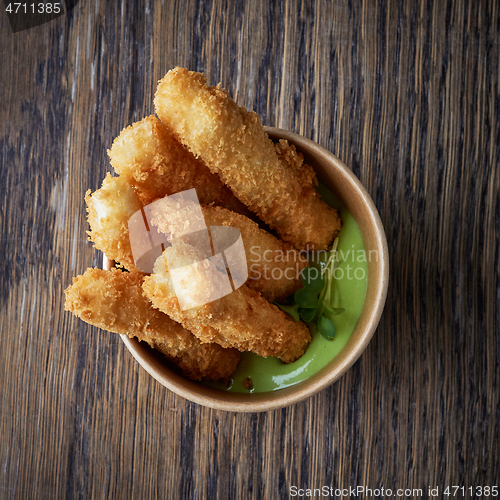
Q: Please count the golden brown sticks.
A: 6